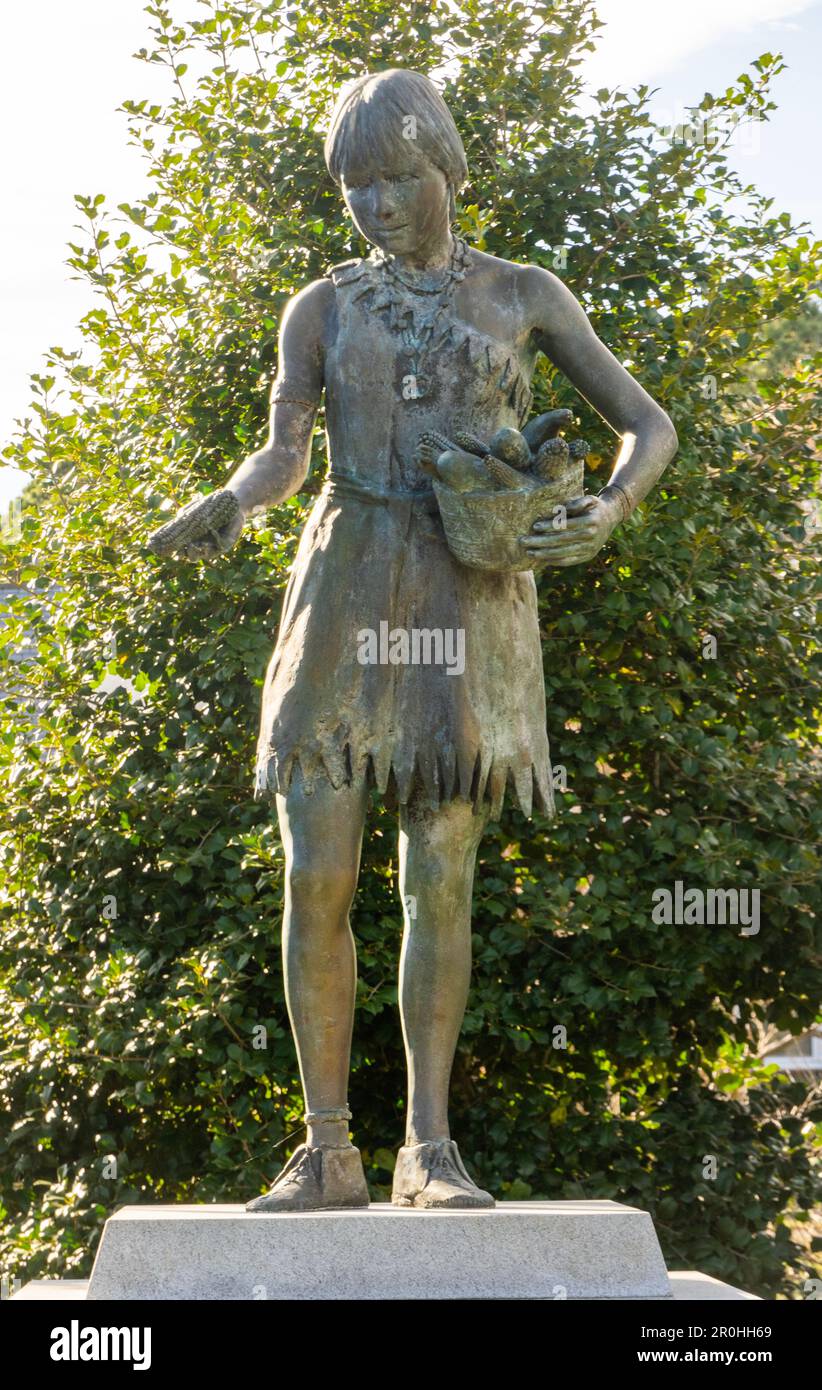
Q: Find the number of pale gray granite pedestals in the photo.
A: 1